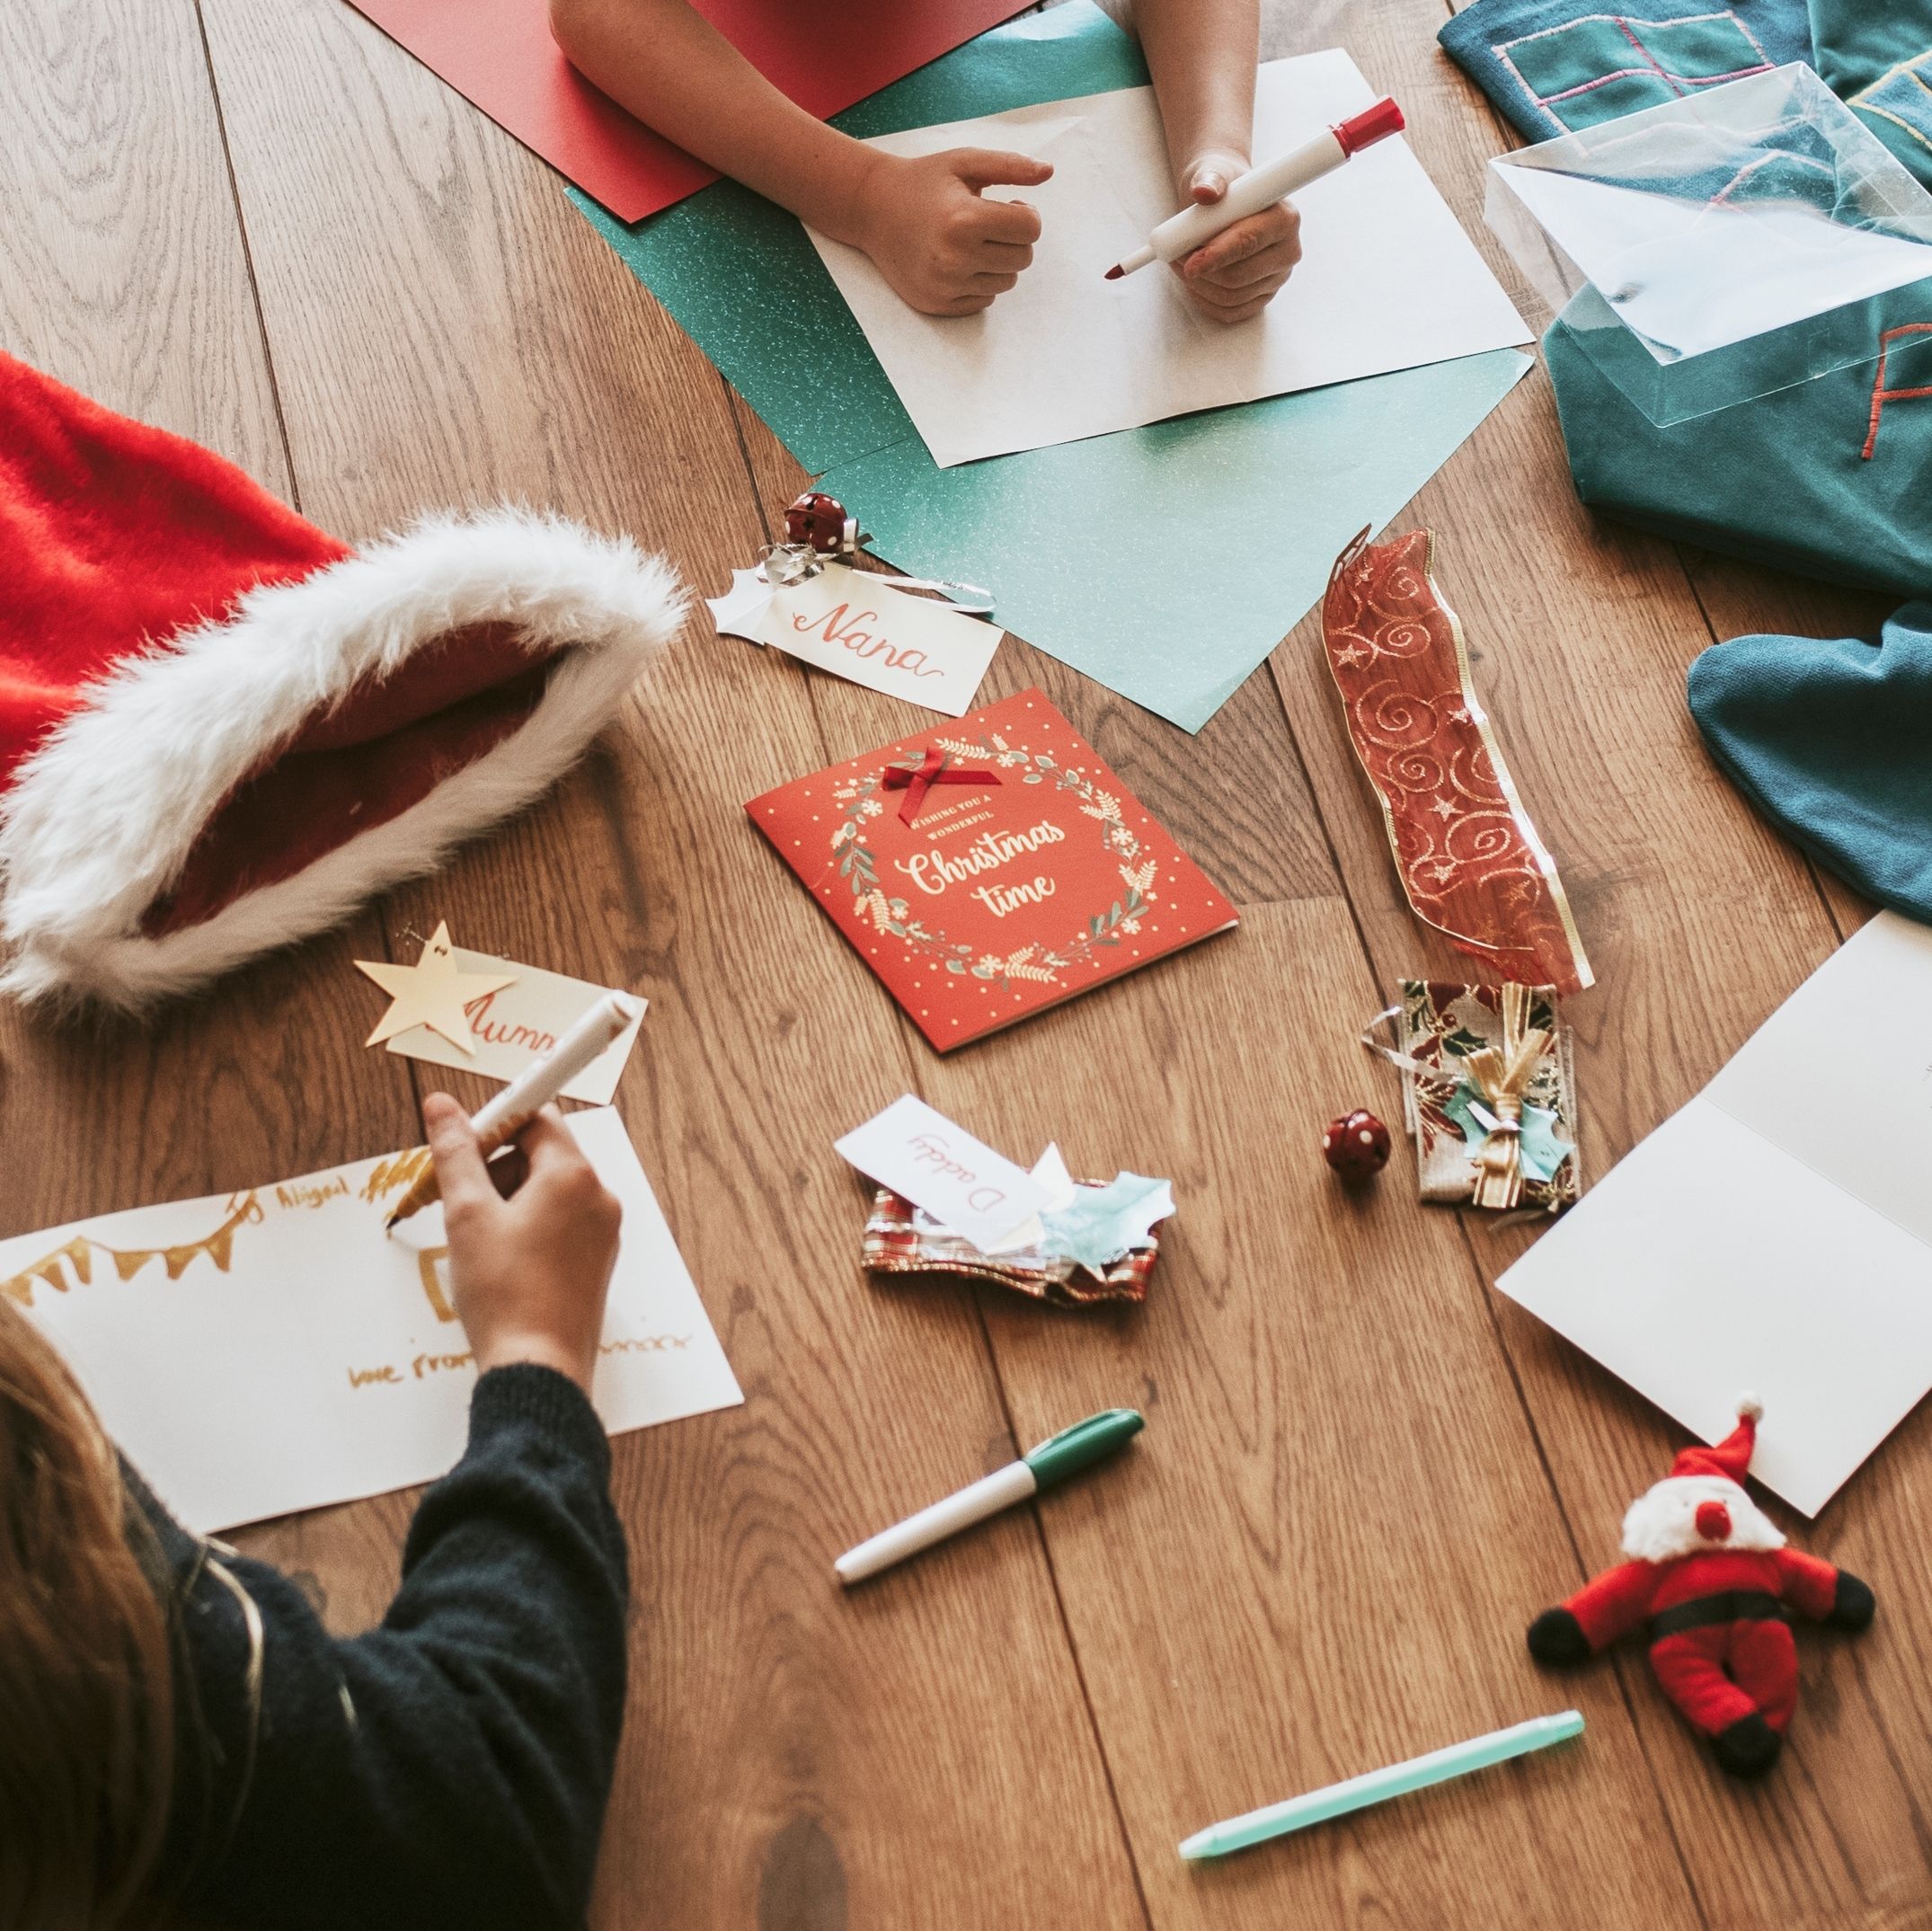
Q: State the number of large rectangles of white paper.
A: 3